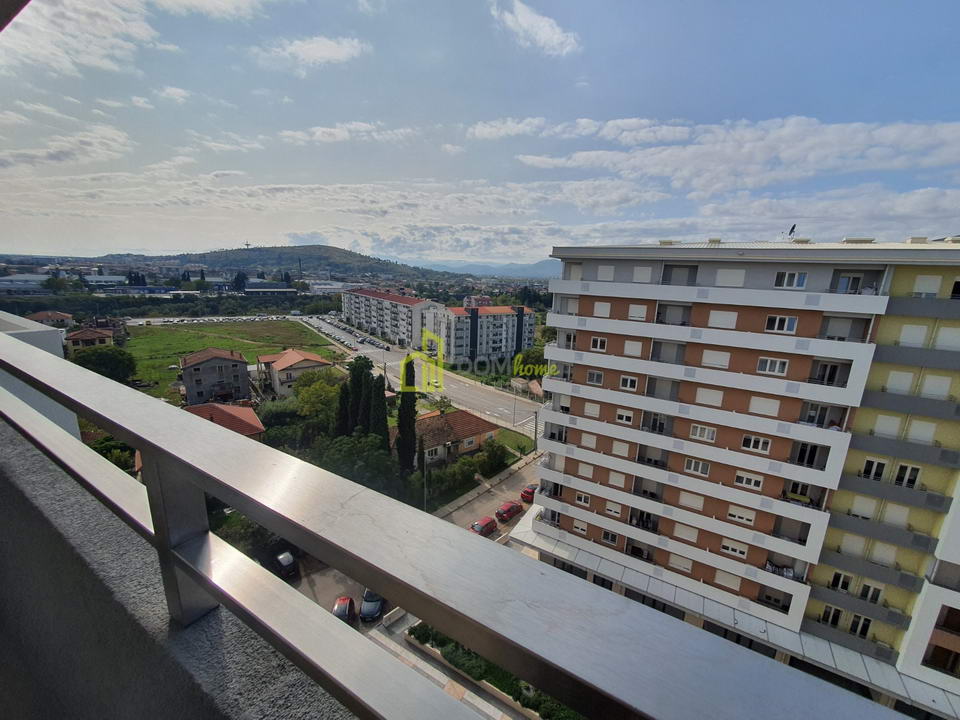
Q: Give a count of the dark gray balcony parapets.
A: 9